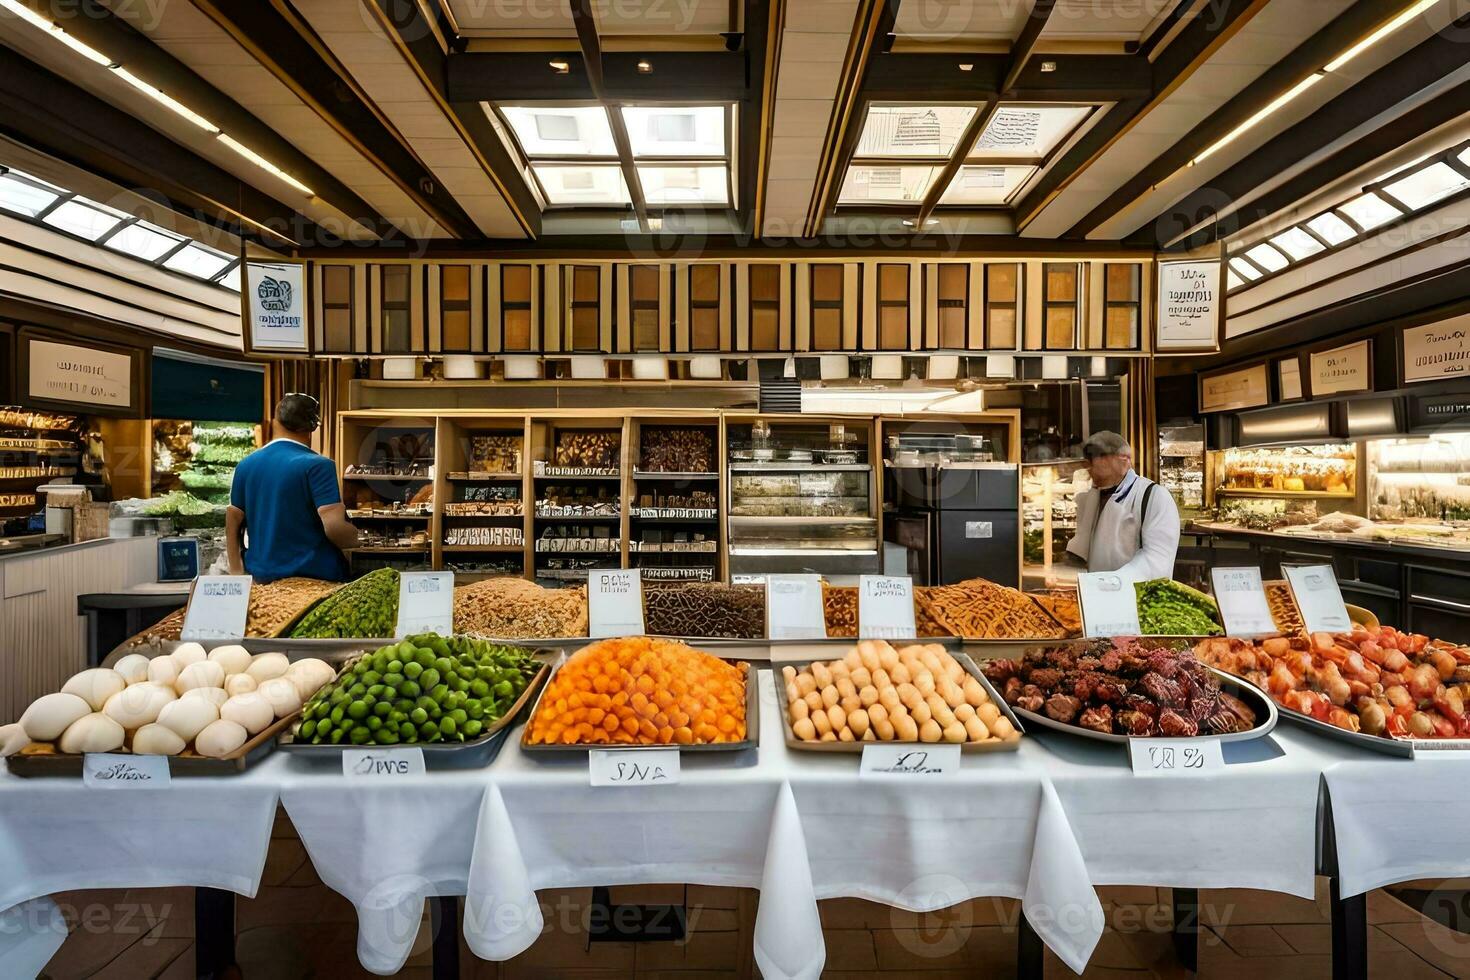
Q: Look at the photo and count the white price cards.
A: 13